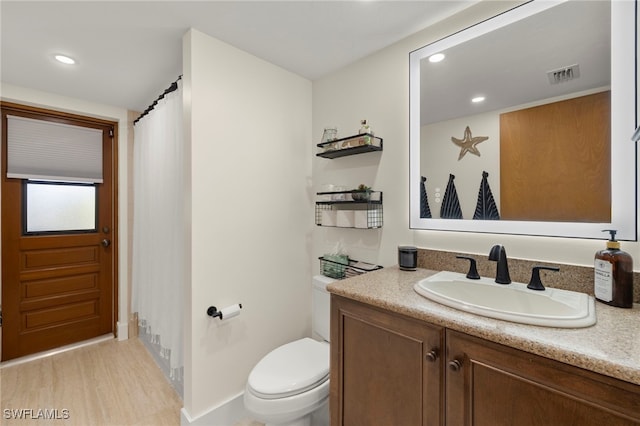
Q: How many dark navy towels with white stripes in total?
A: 3